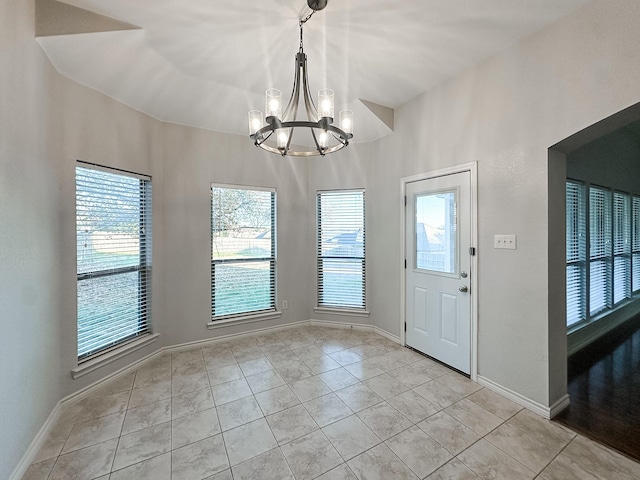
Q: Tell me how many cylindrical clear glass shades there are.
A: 6